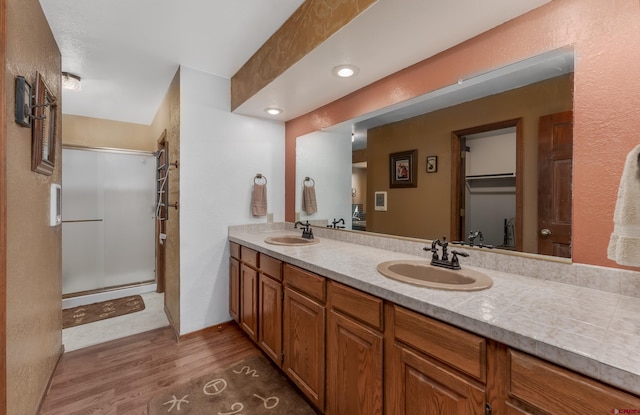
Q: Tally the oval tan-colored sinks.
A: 2